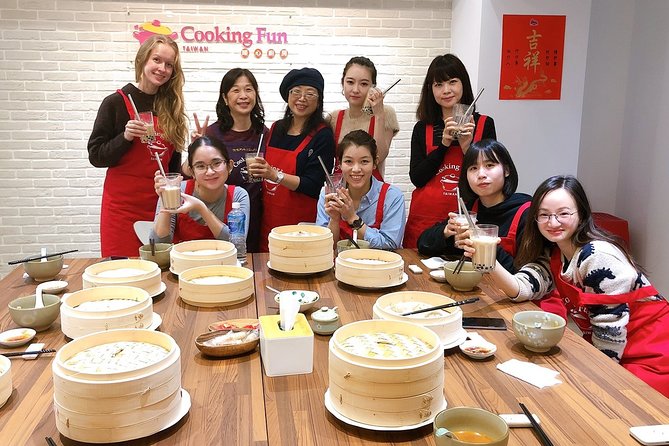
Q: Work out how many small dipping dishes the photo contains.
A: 4